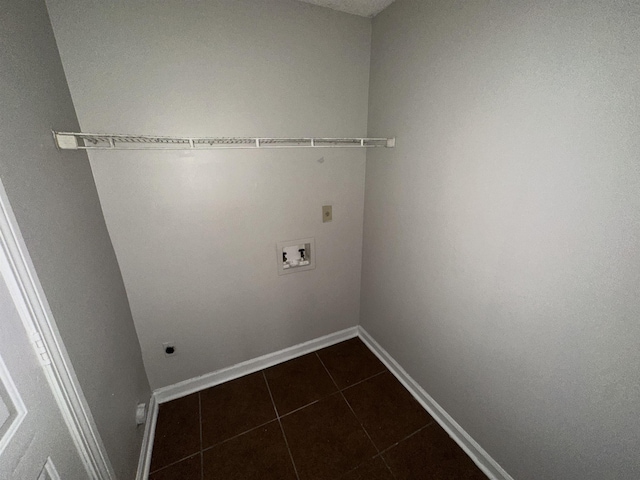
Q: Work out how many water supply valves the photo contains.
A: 2